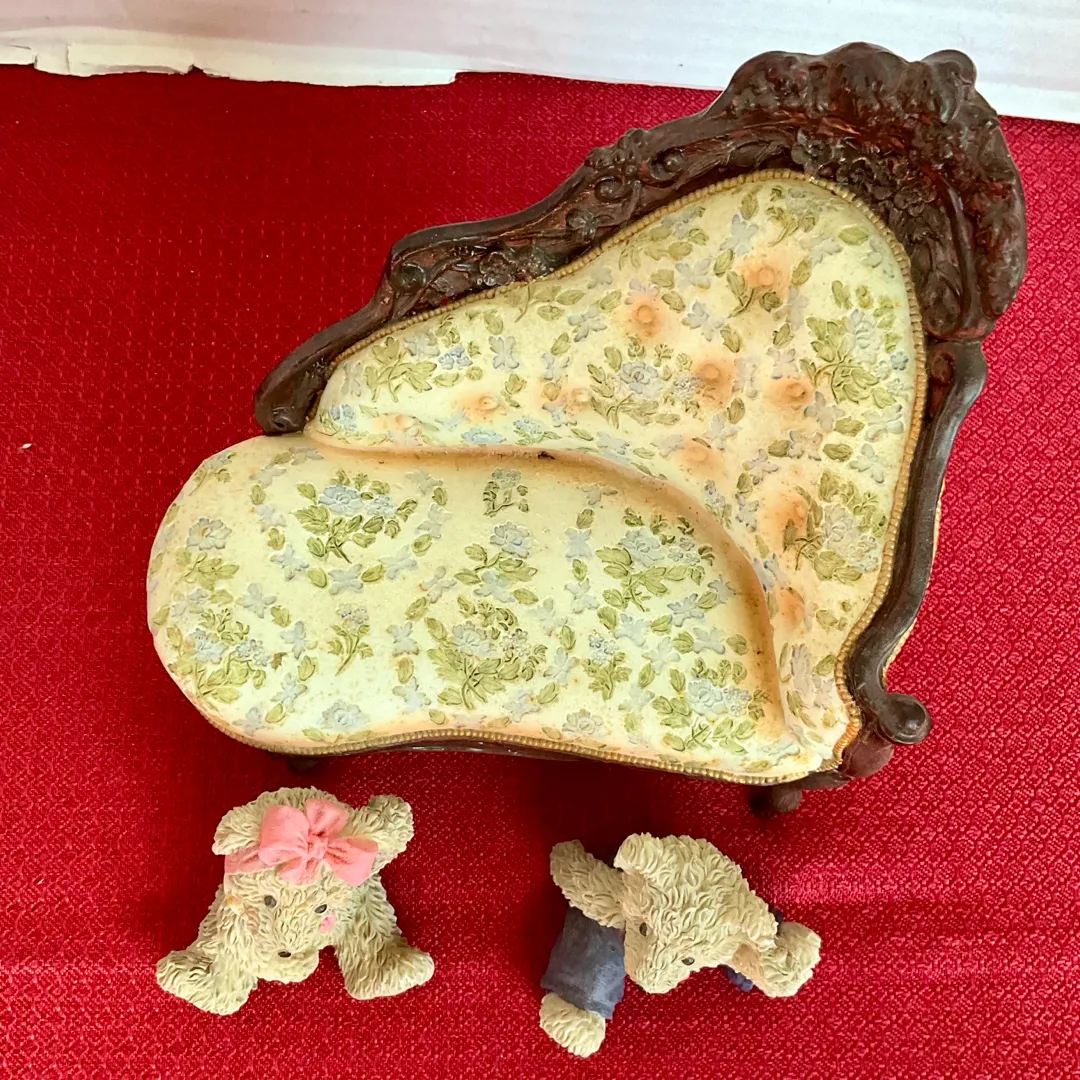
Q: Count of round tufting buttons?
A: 10